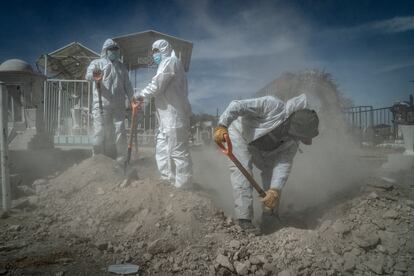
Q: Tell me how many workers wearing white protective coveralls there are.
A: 3